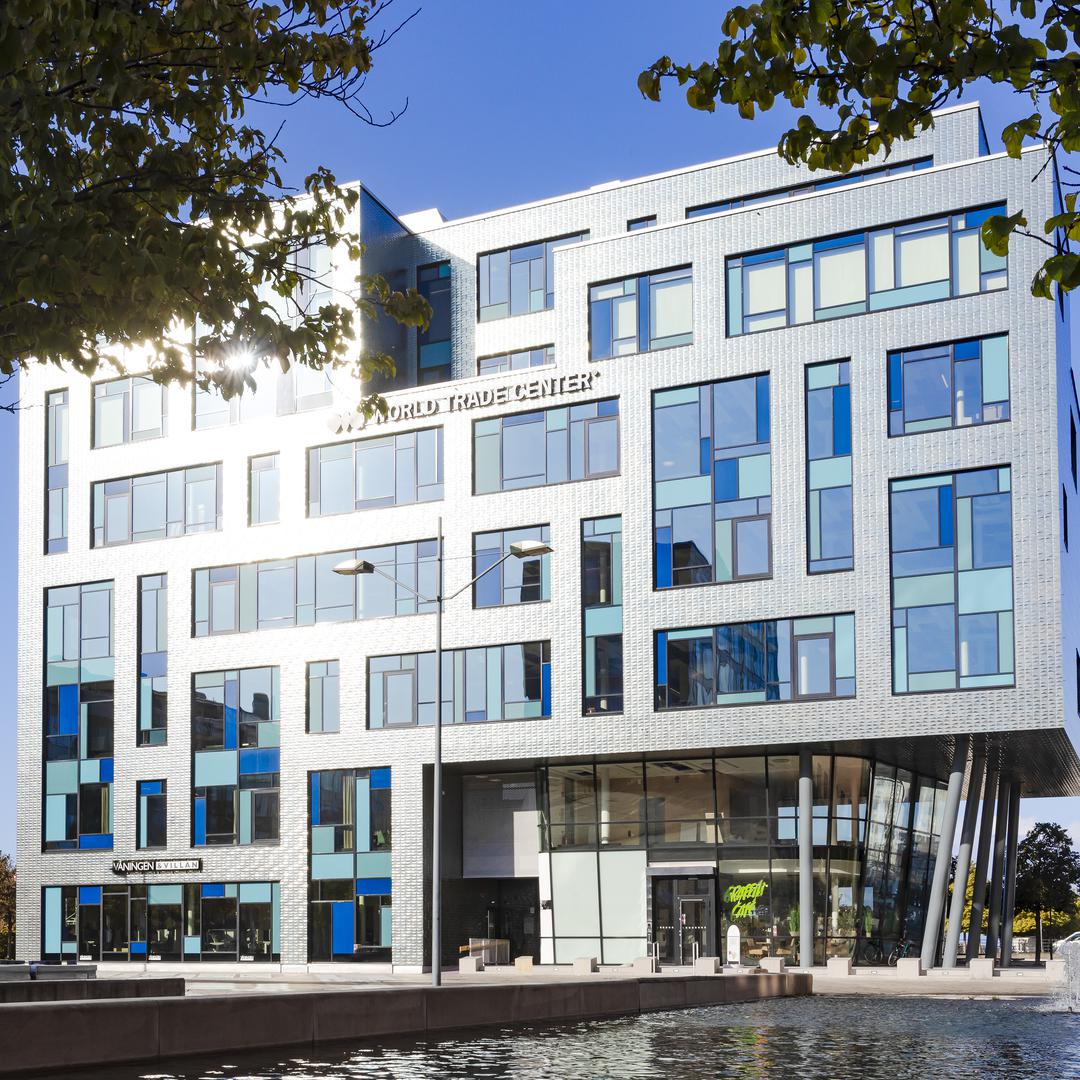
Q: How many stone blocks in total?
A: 10